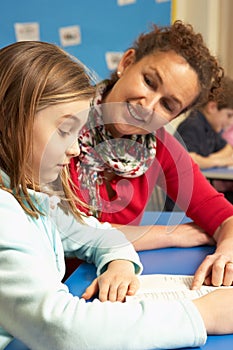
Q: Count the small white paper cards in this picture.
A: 5